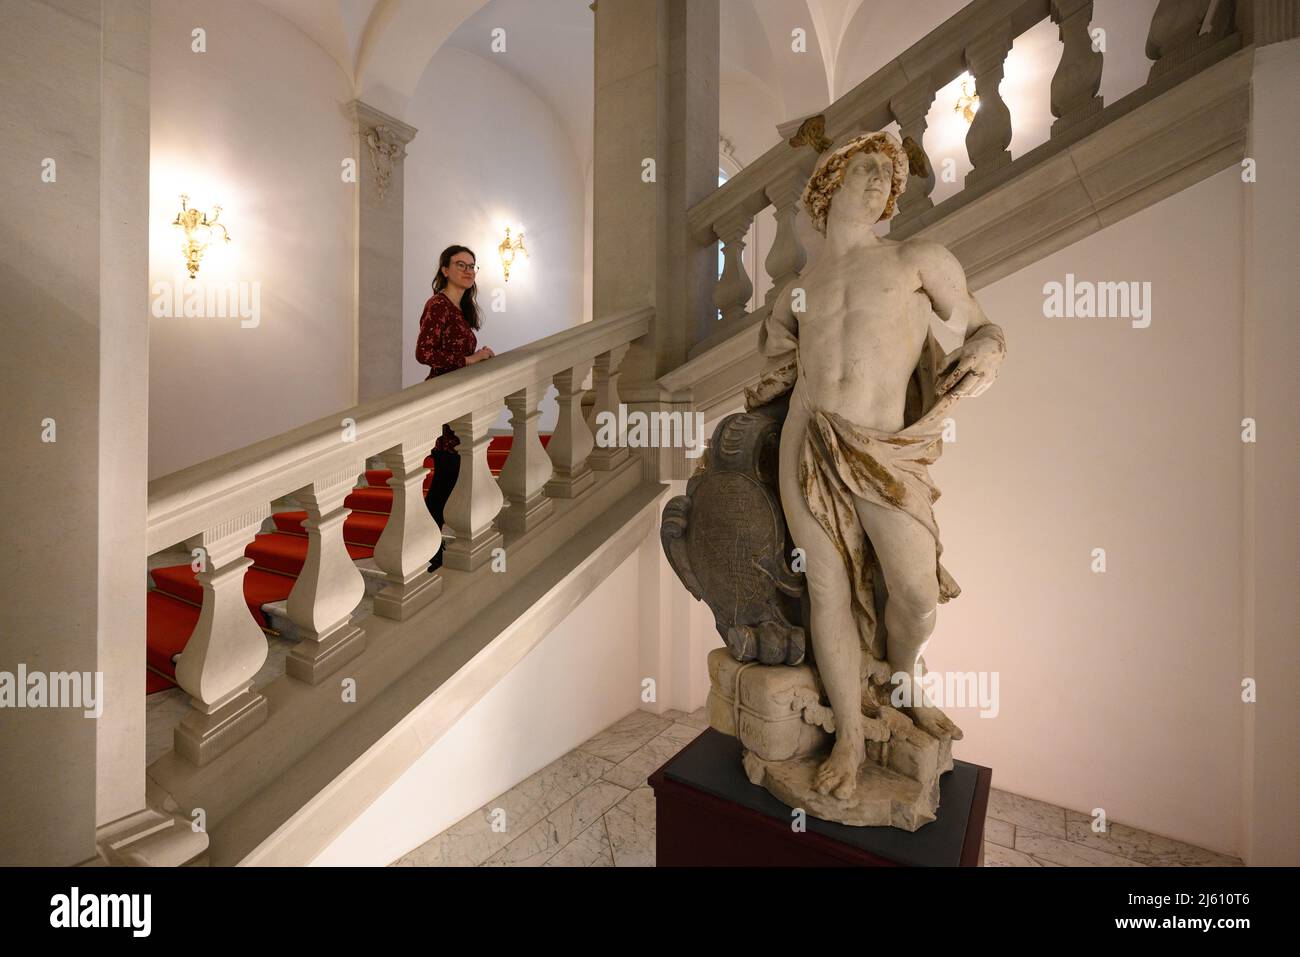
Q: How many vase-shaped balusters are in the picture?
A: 13